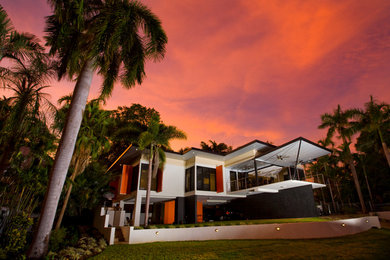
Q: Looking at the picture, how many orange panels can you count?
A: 5